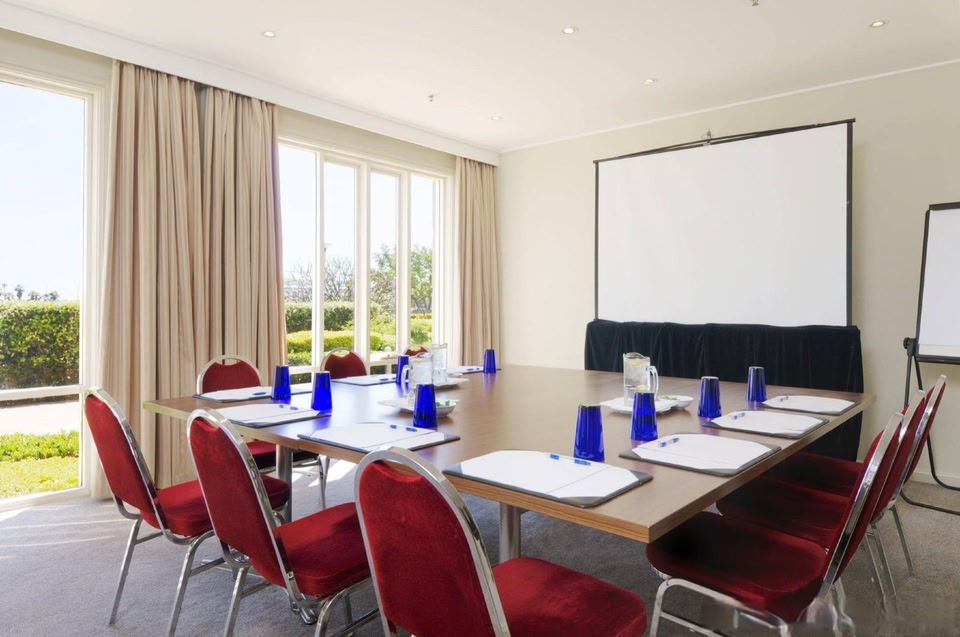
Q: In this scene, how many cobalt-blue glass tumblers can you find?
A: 9